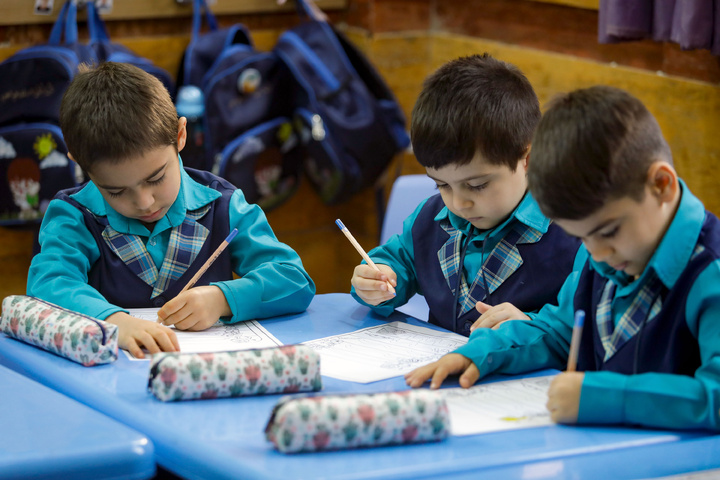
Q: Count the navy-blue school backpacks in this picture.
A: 4